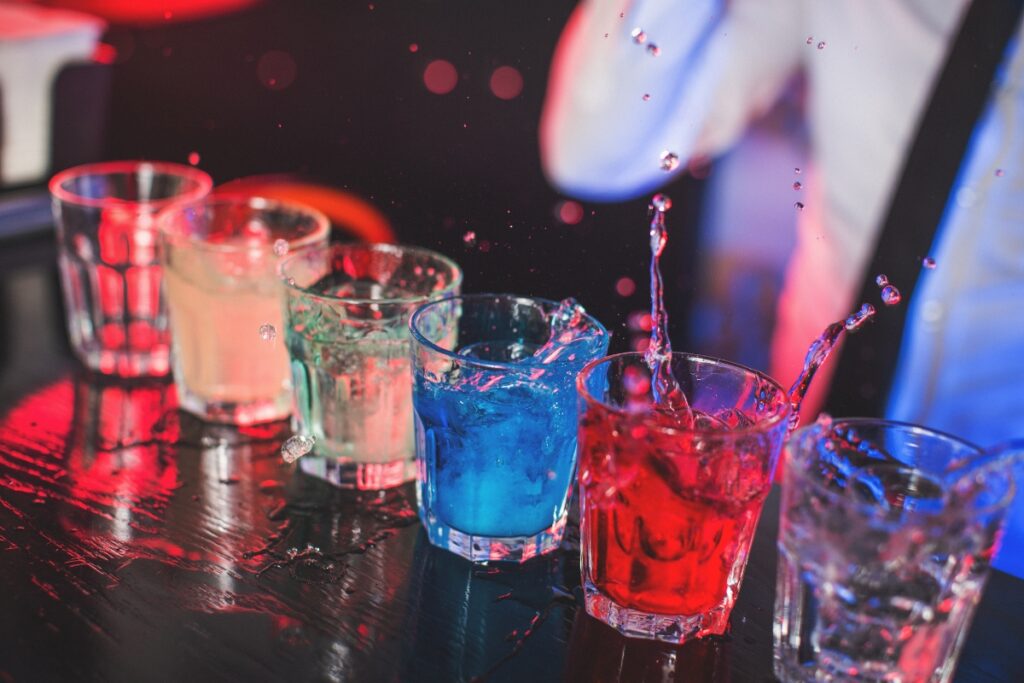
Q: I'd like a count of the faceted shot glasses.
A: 6